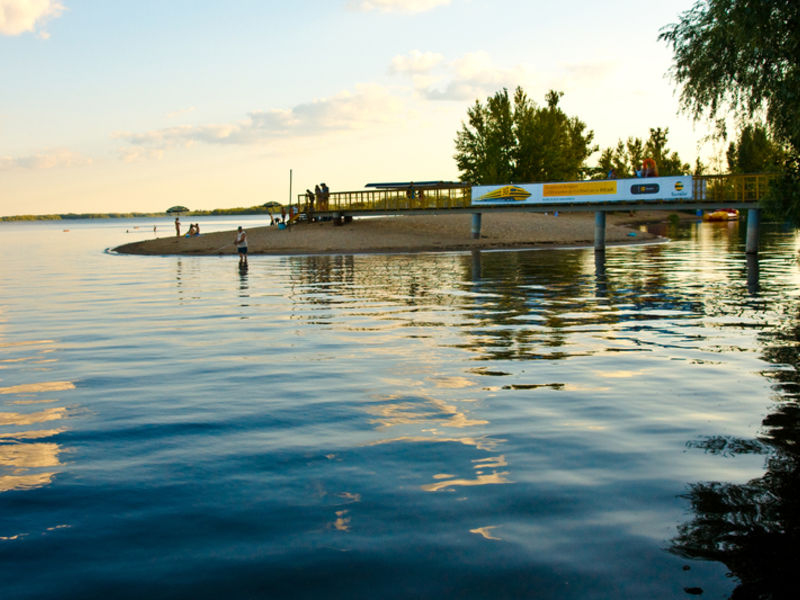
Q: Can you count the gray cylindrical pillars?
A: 3